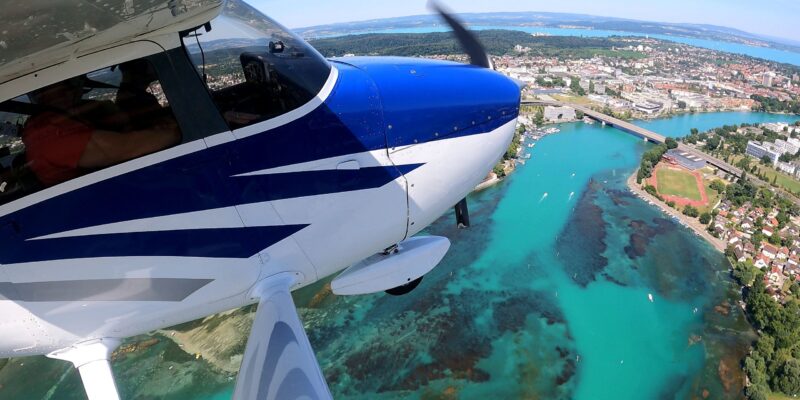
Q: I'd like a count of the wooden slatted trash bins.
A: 0